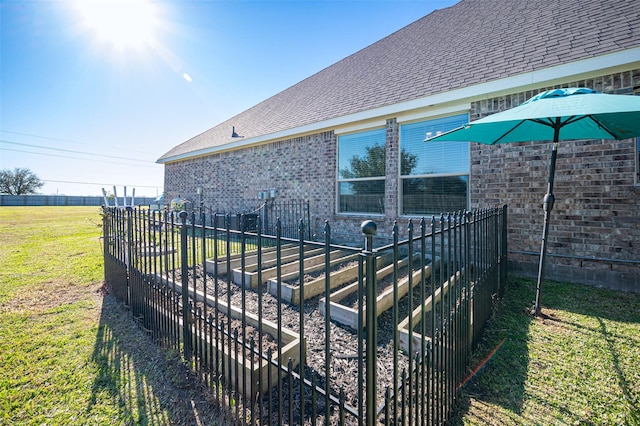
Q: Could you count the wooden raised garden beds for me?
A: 6